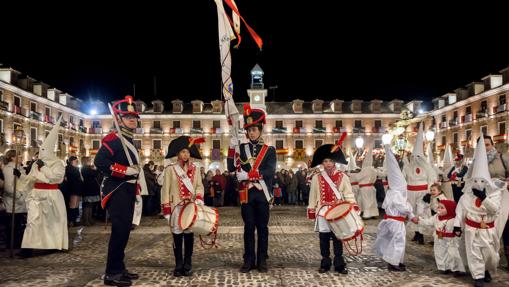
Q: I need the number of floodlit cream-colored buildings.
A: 3